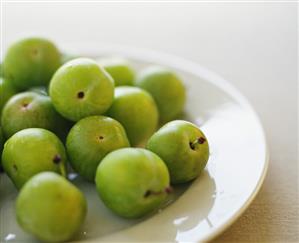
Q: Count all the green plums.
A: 12